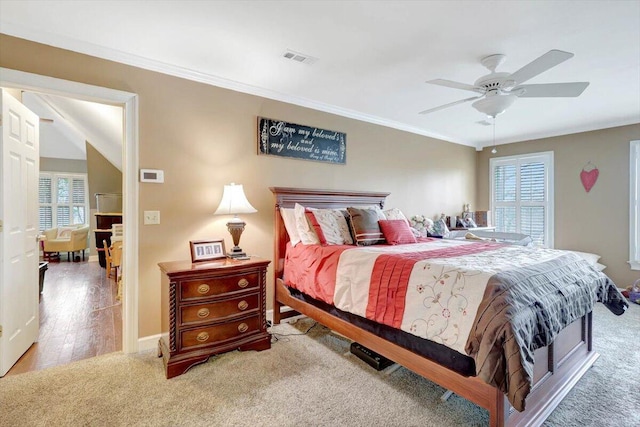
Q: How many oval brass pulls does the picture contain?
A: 6